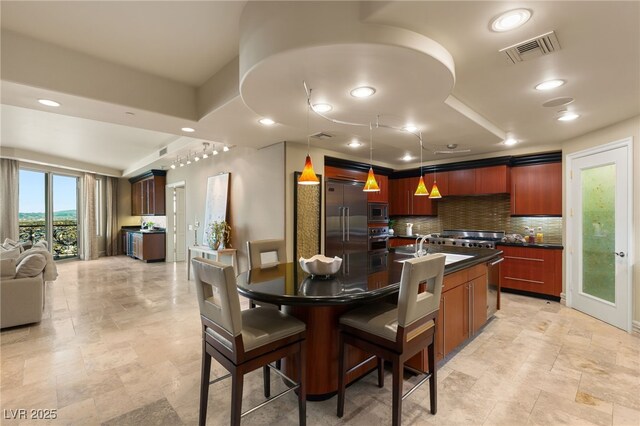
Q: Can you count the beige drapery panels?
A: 3